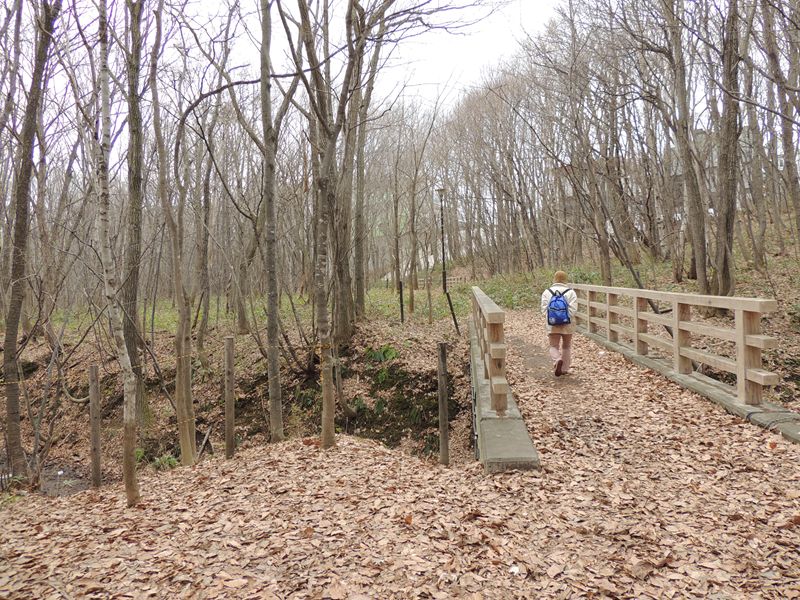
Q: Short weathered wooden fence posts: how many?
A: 3